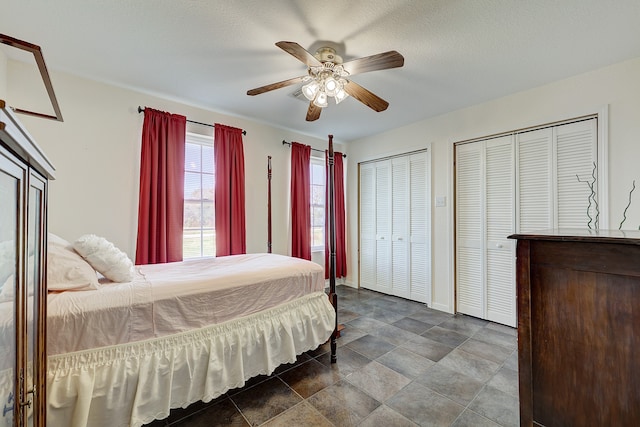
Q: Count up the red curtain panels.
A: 4